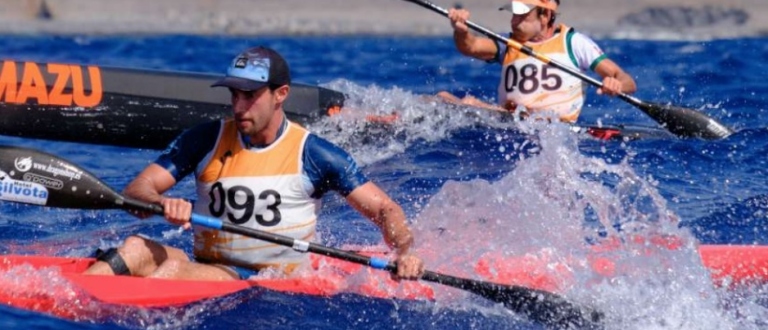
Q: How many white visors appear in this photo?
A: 1